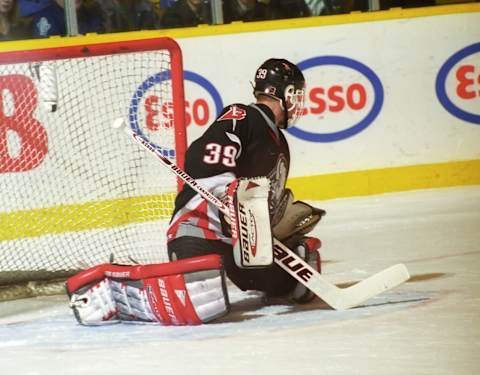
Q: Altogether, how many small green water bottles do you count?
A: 0